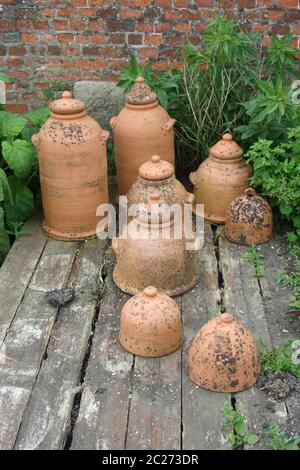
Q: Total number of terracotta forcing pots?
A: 8